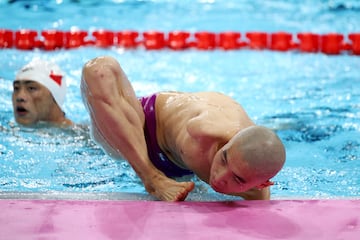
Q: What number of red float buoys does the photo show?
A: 15